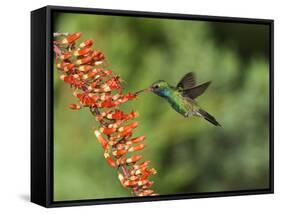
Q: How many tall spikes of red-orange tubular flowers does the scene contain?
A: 1